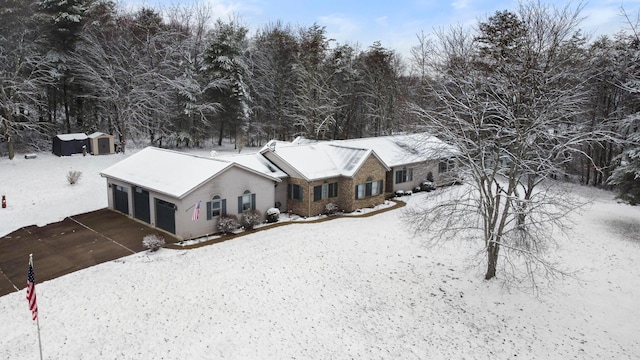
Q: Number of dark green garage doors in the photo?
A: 3